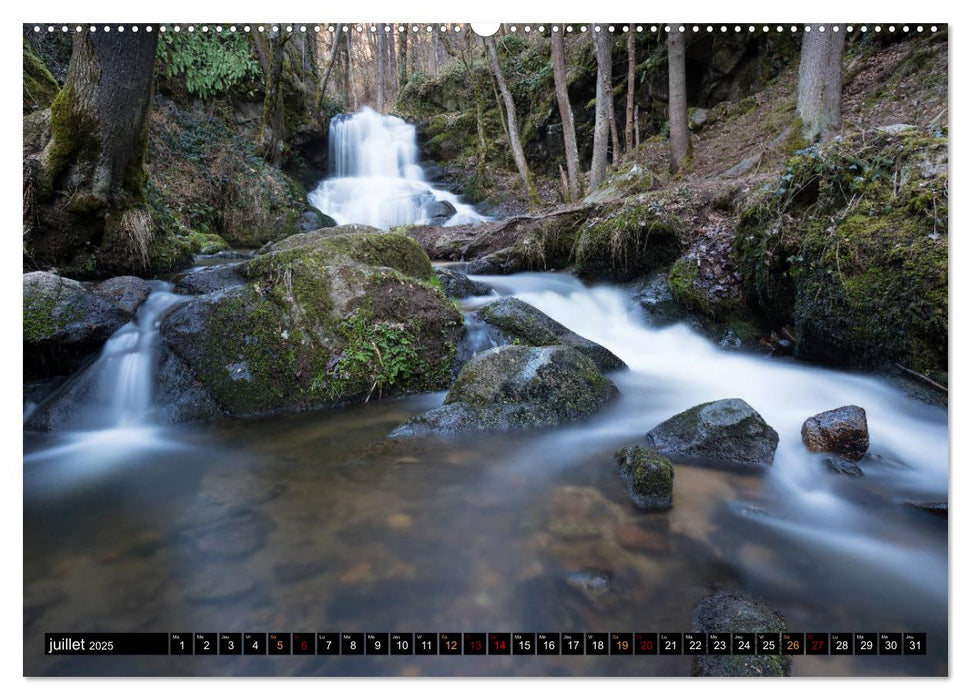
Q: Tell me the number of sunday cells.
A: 4